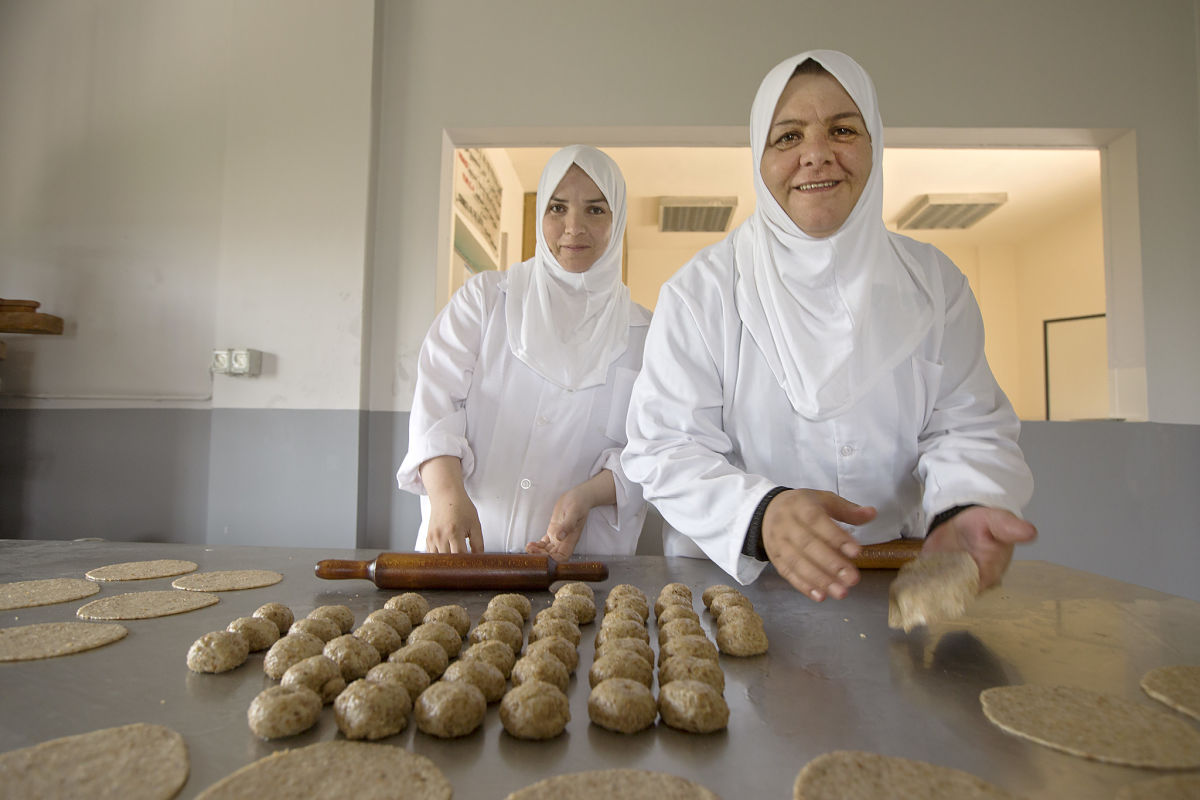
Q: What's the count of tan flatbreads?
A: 12